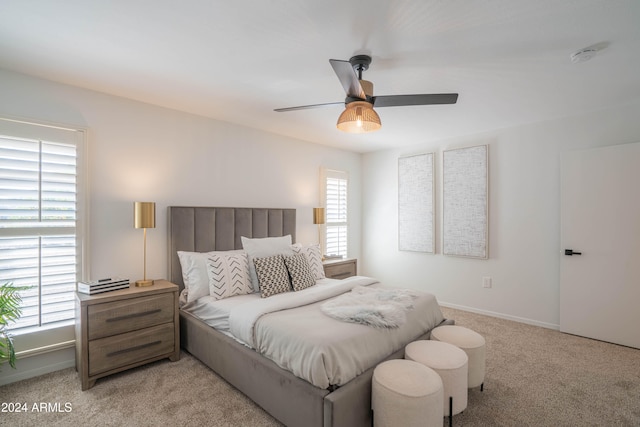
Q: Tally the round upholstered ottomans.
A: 3